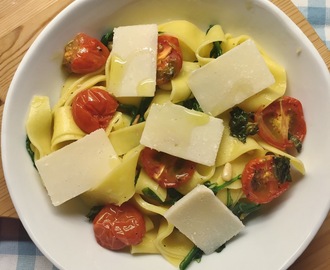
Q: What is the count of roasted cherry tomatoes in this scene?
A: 7